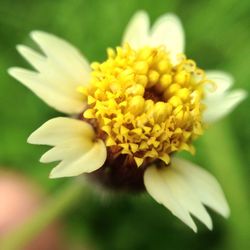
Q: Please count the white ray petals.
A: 5